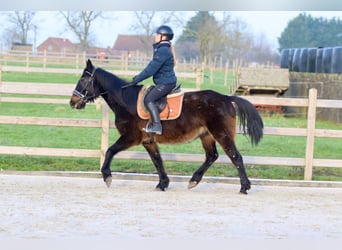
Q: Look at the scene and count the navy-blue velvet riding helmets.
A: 1